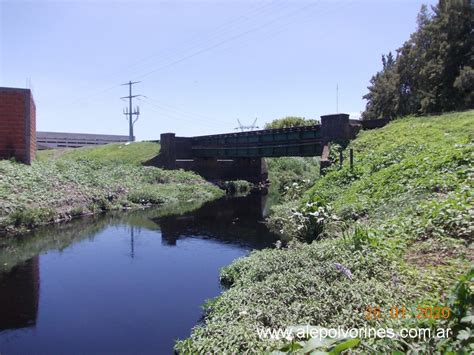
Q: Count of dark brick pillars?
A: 2